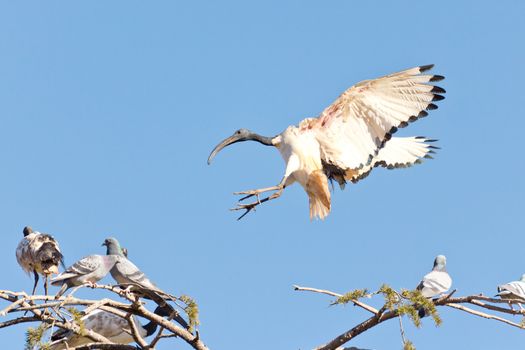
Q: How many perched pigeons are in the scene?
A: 4